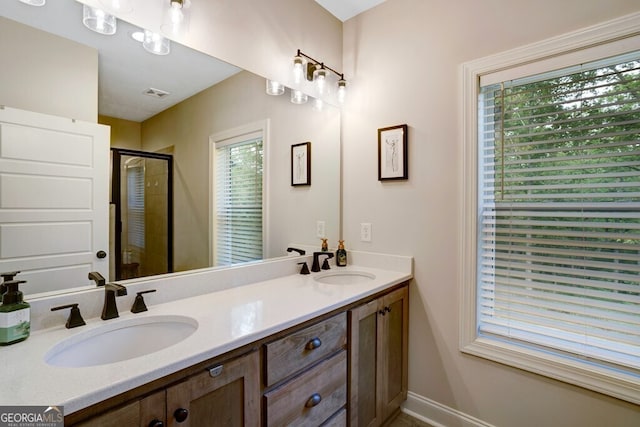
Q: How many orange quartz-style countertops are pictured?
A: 0